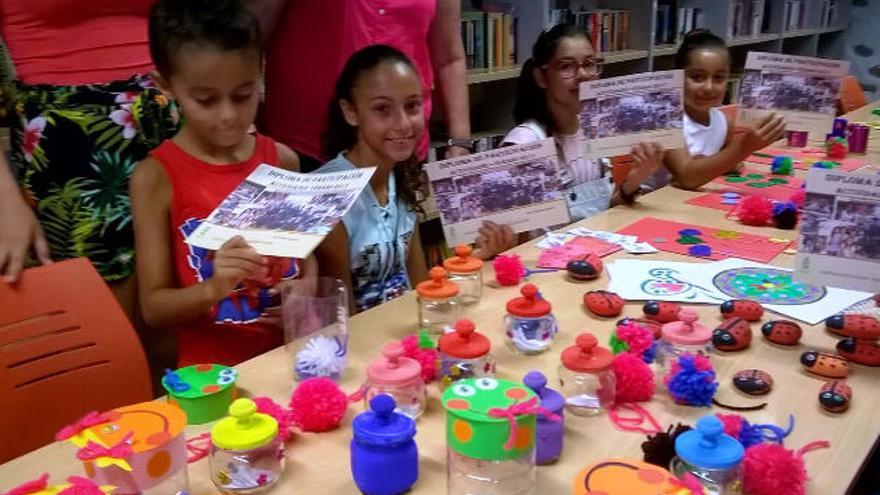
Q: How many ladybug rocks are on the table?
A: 12